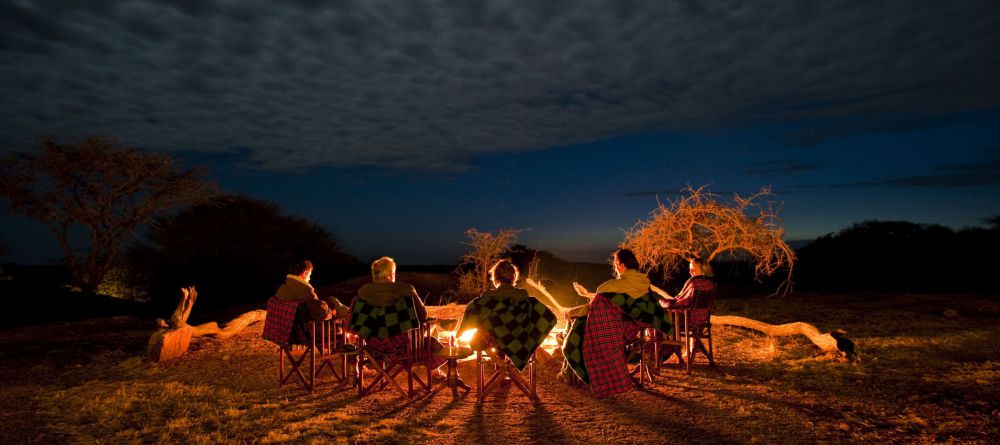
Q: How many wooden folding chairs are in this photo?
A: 5